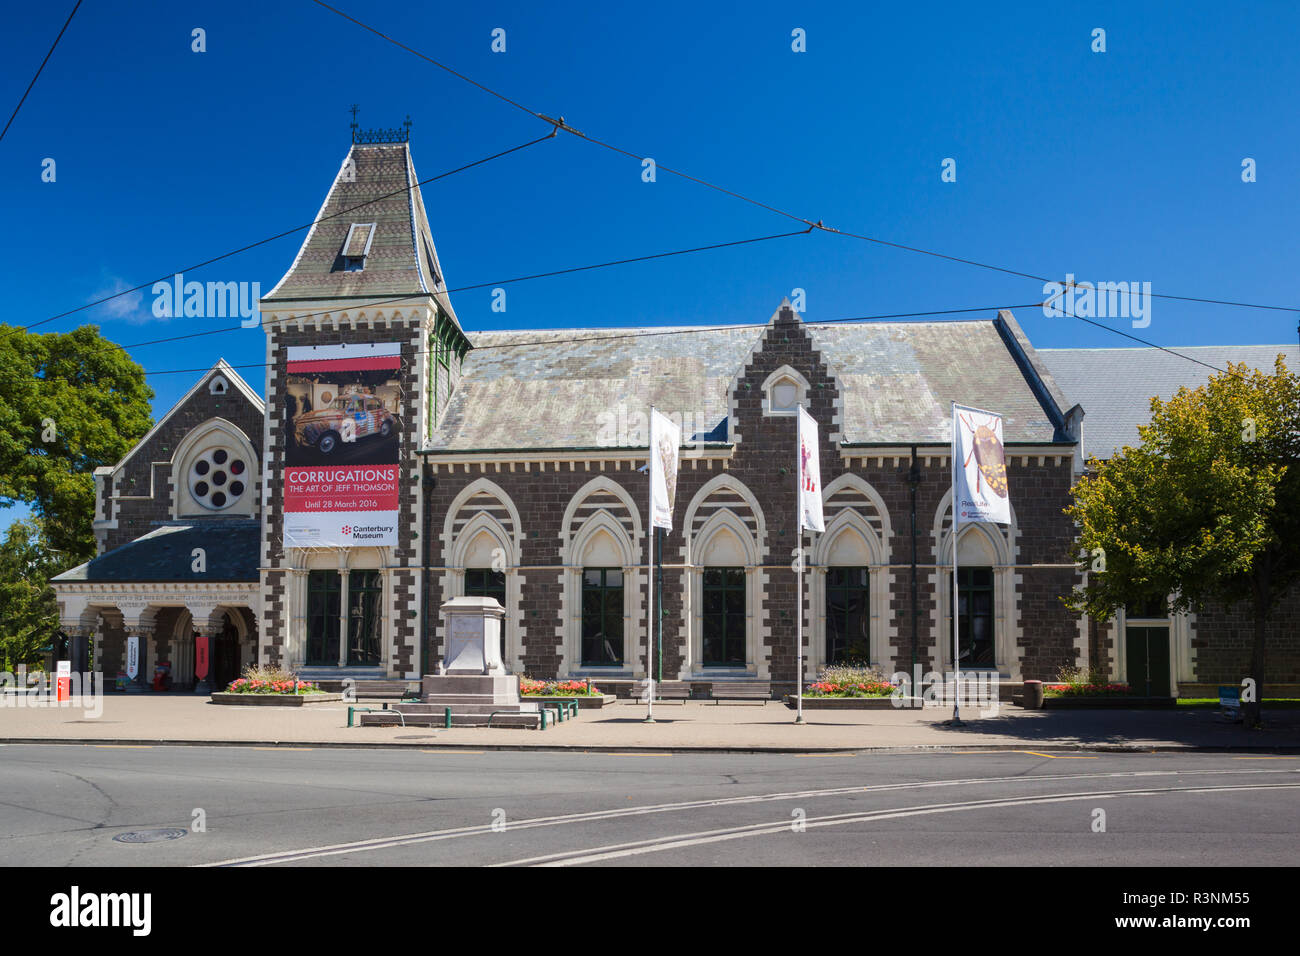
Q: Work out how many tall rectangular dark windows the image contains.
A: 7